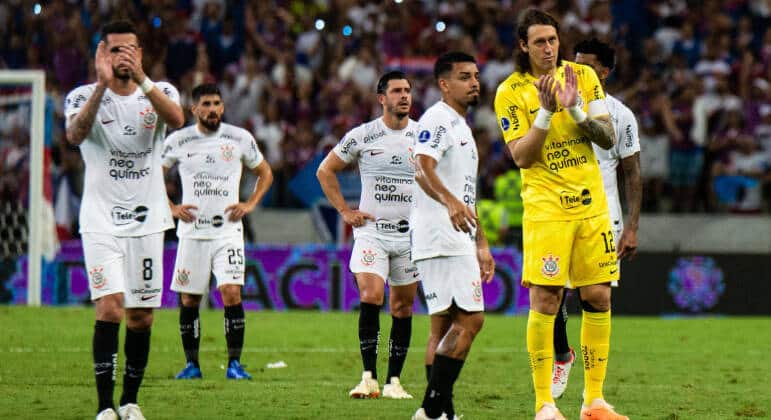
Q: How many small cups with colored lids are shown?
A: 0